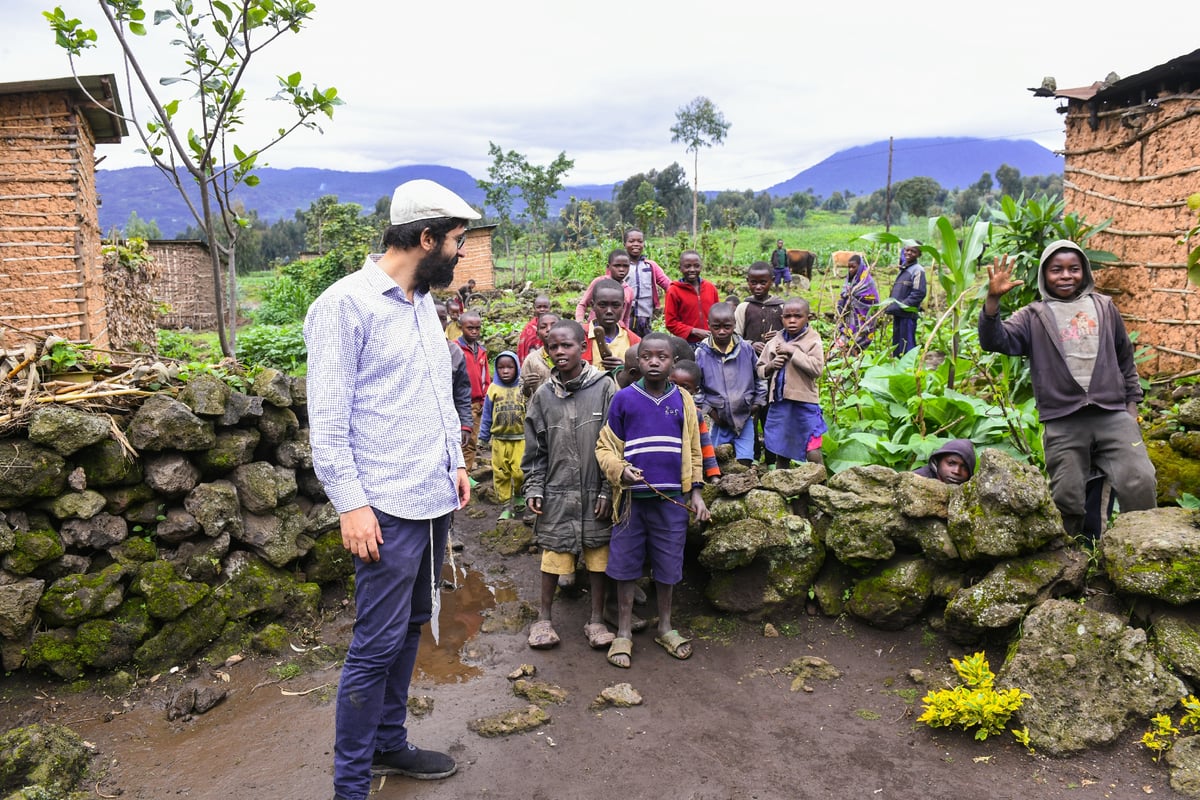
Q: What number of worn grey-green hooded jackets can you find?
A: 1